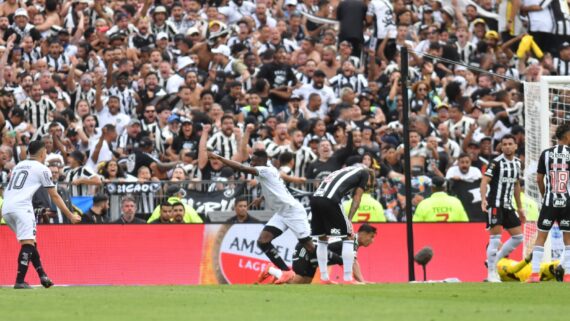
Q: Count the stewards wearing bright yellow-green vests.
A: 4